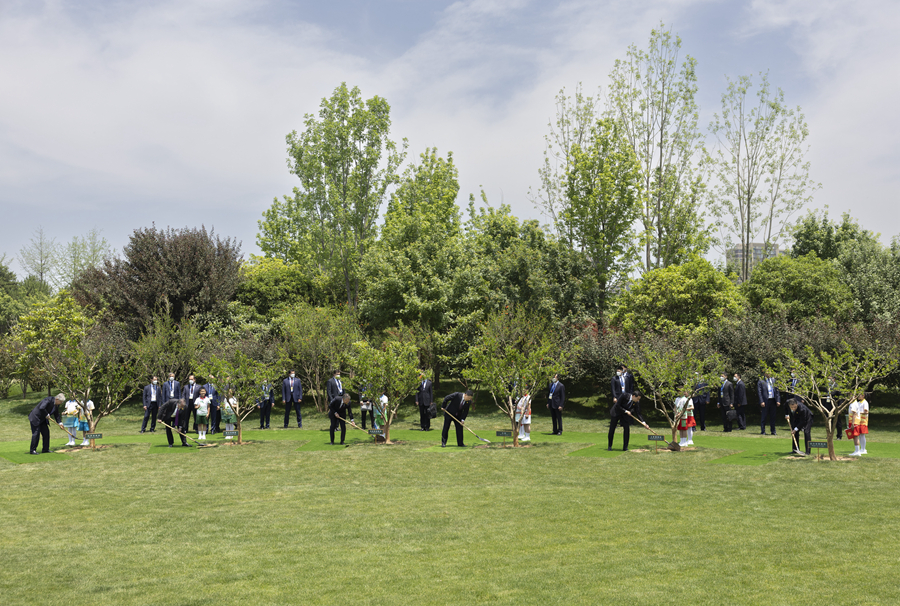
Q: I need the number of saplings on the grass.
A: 6